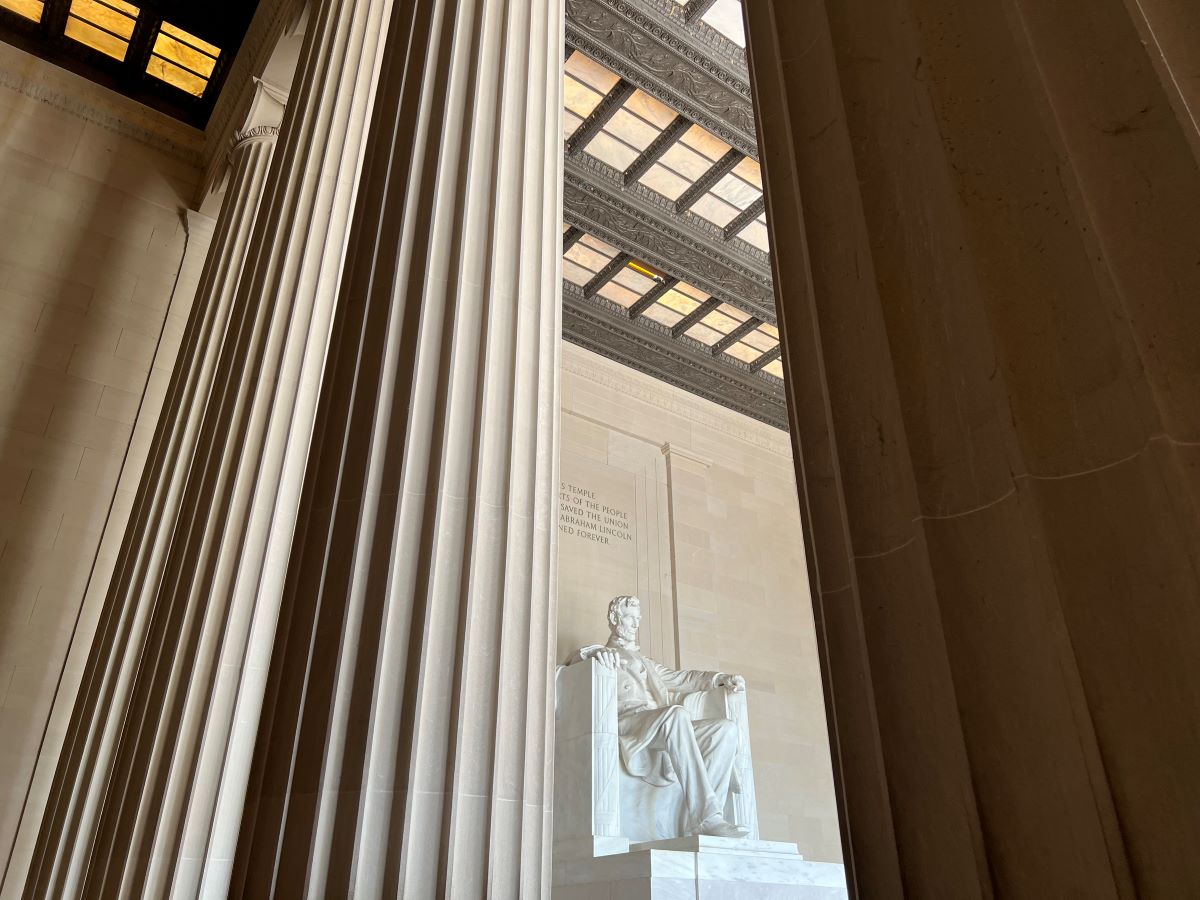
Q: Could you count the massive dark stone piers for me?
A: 1